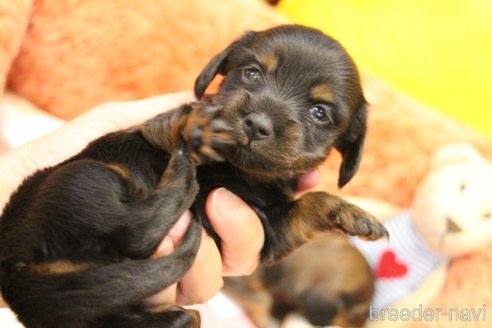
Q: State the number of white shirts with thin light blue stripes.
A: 1